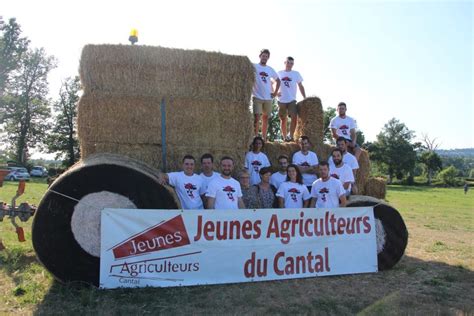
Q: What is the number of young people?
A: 13